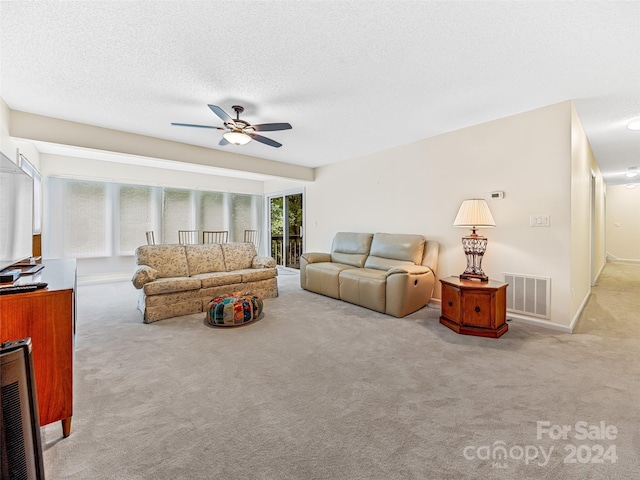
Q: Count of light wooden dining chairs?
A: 4